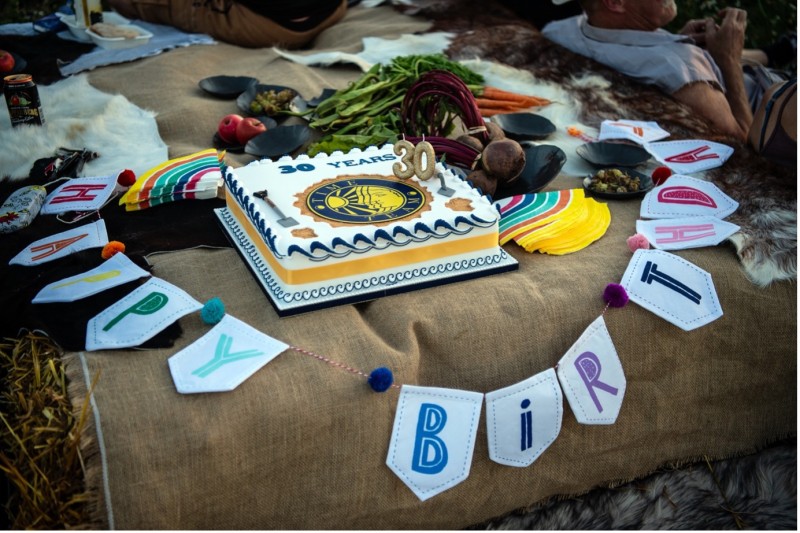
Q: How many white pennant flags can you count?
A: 13